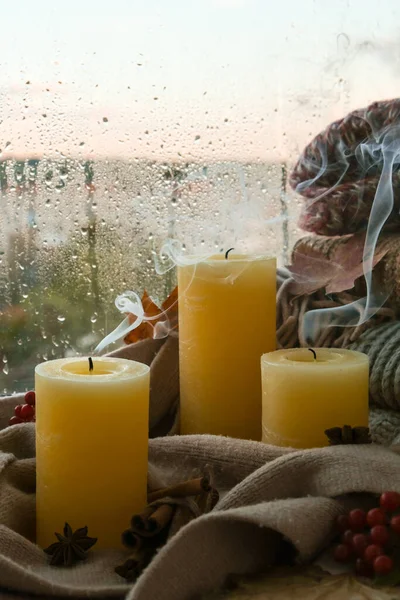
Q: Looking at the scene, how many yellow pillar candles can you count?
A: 3